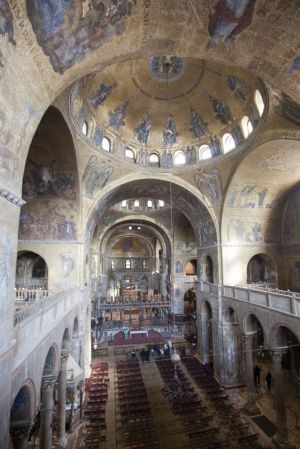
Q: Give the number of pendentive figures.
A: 2